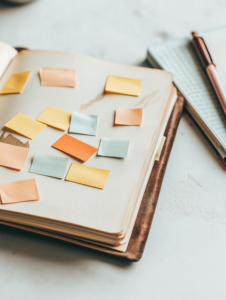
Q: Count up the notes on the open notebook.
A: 13